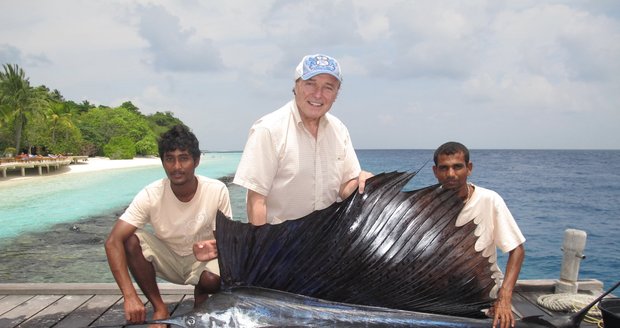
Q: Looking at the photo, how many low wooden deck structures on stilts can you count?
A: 1